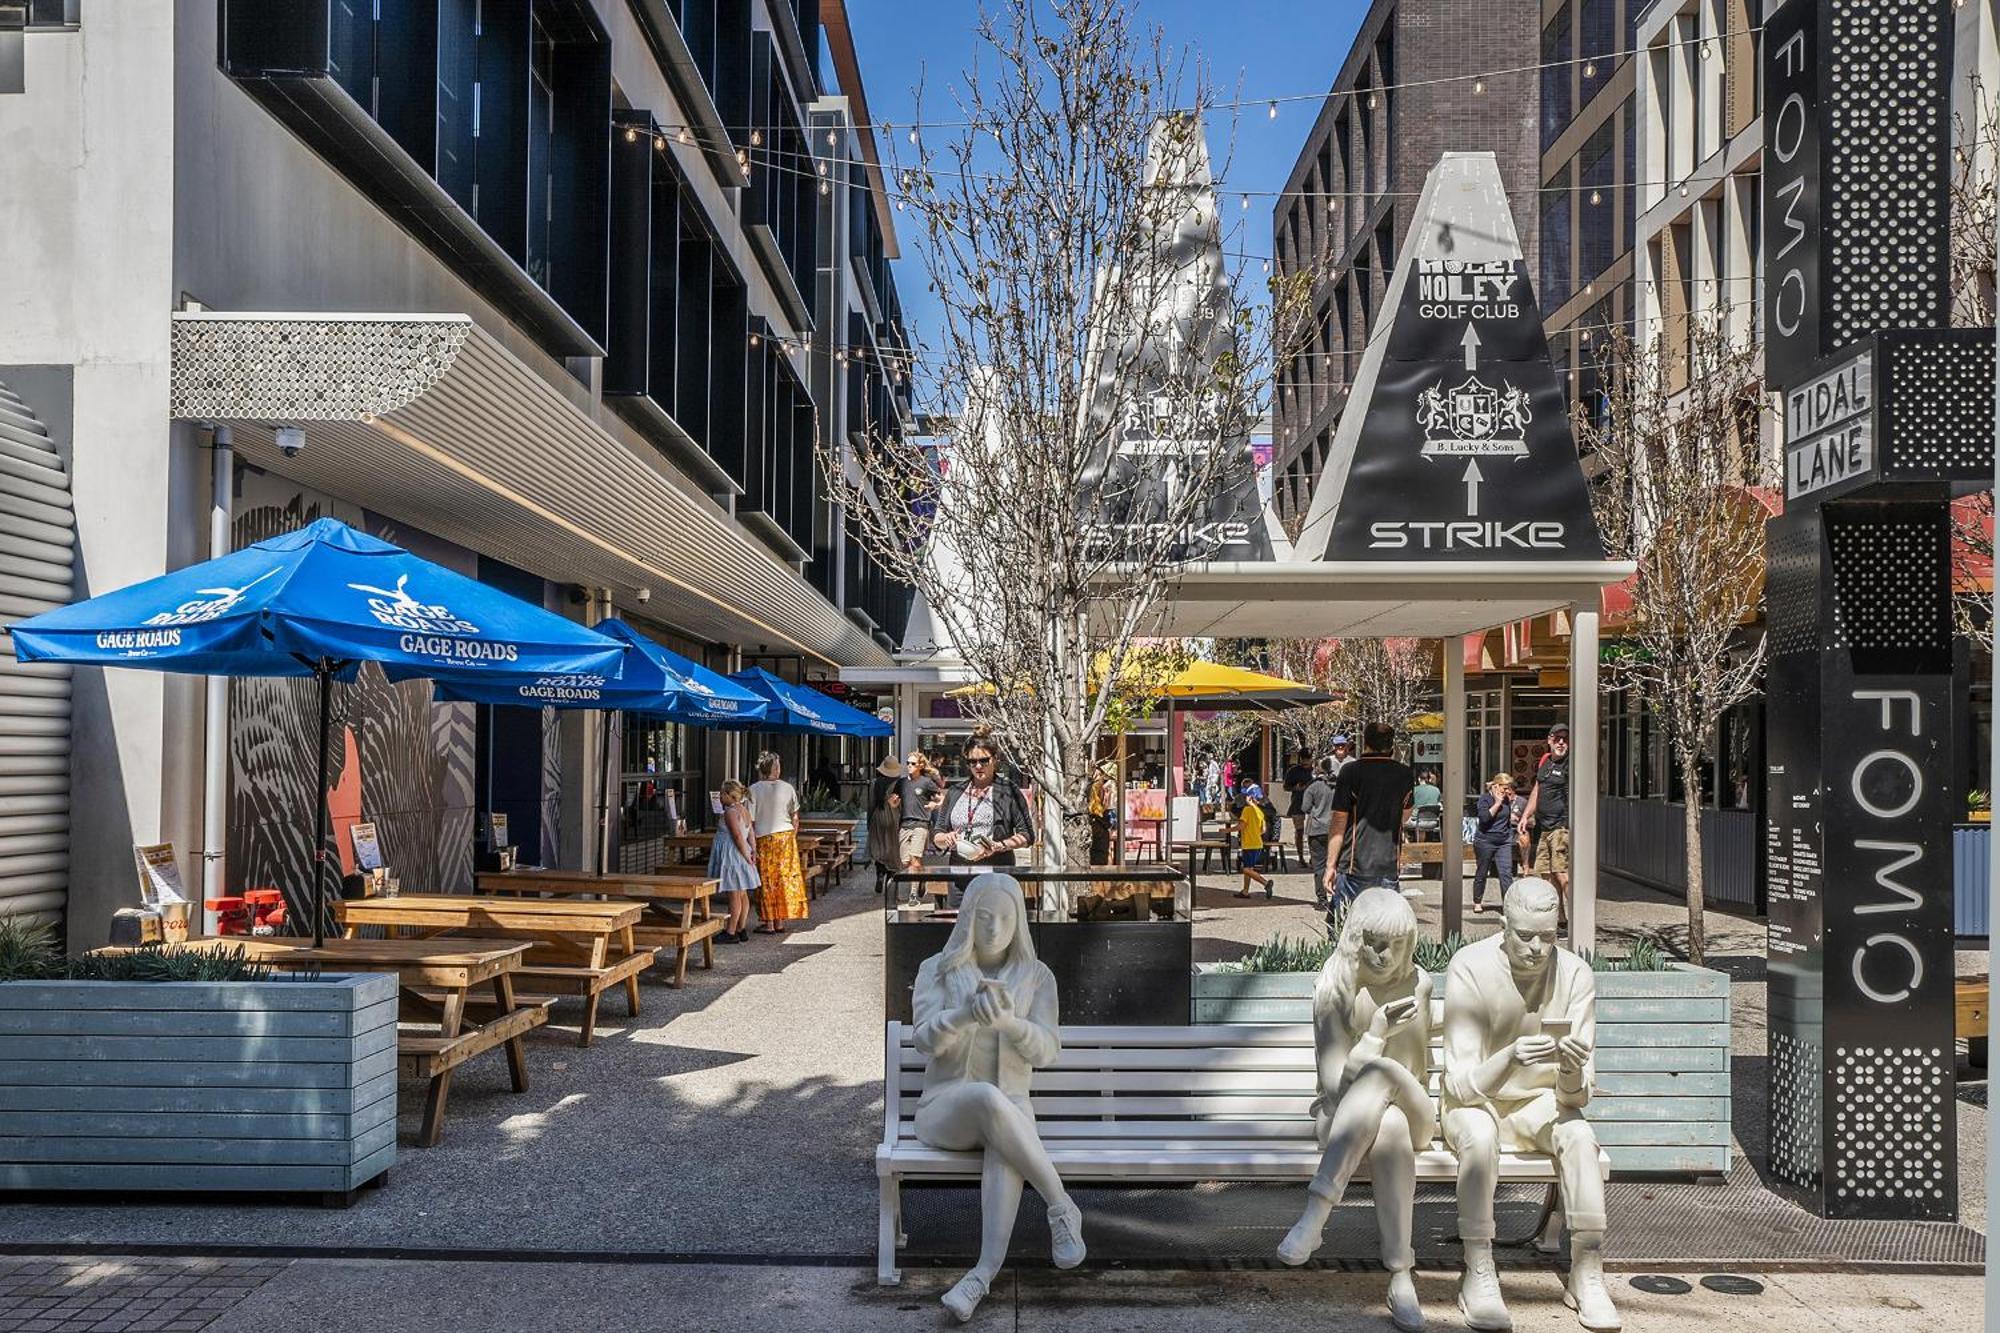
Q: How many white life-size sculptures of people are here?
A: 3